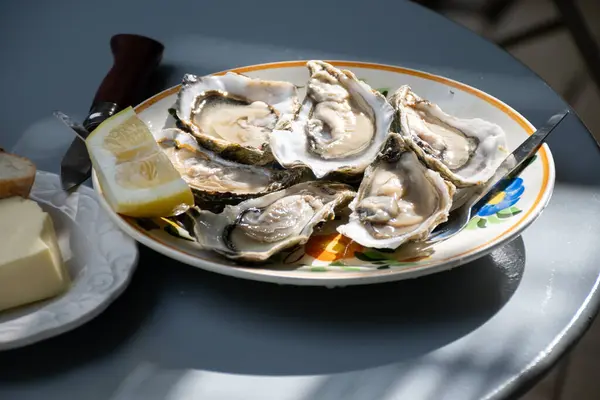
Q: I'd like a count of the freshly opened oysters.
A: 6